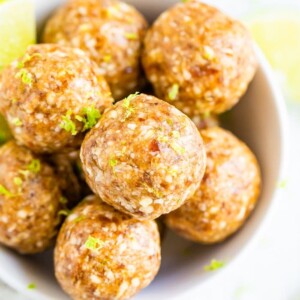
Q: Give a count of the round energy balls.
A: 7